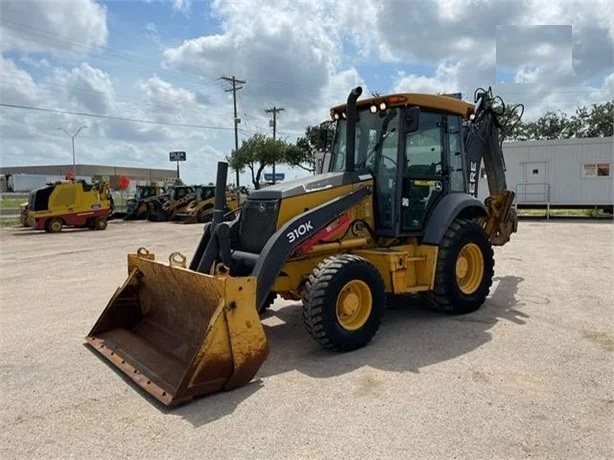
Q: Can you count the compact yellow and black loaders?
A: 3